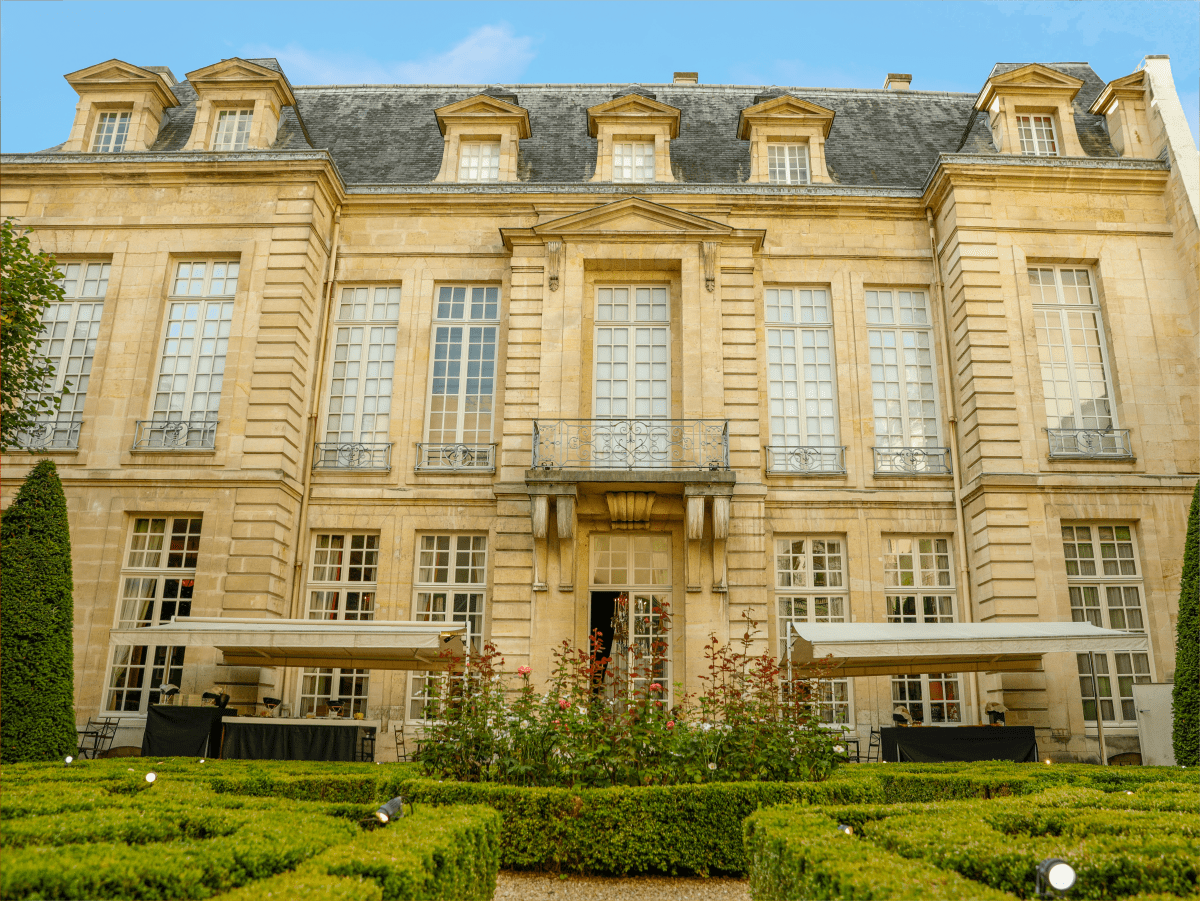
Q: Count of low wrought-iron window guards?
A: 7